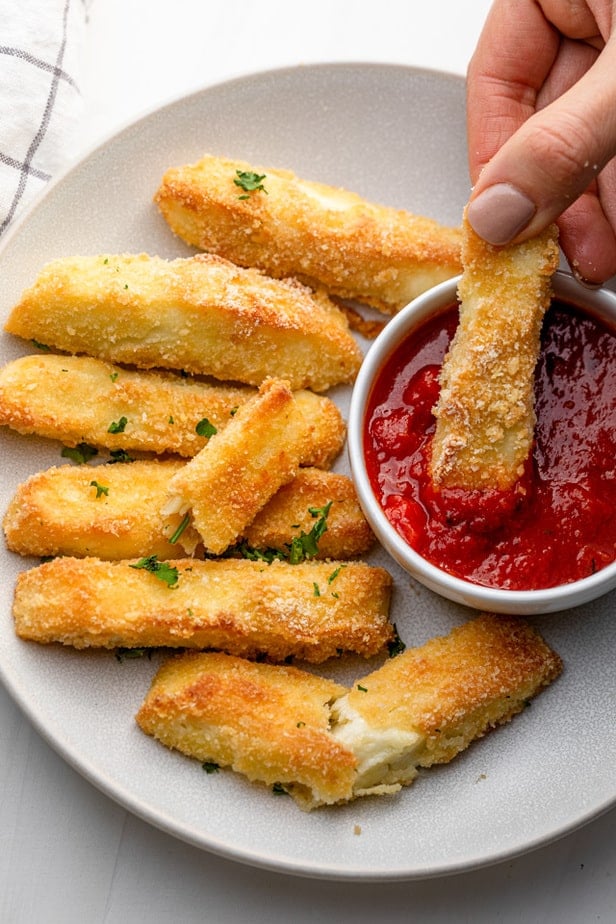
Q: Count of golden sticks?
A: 8